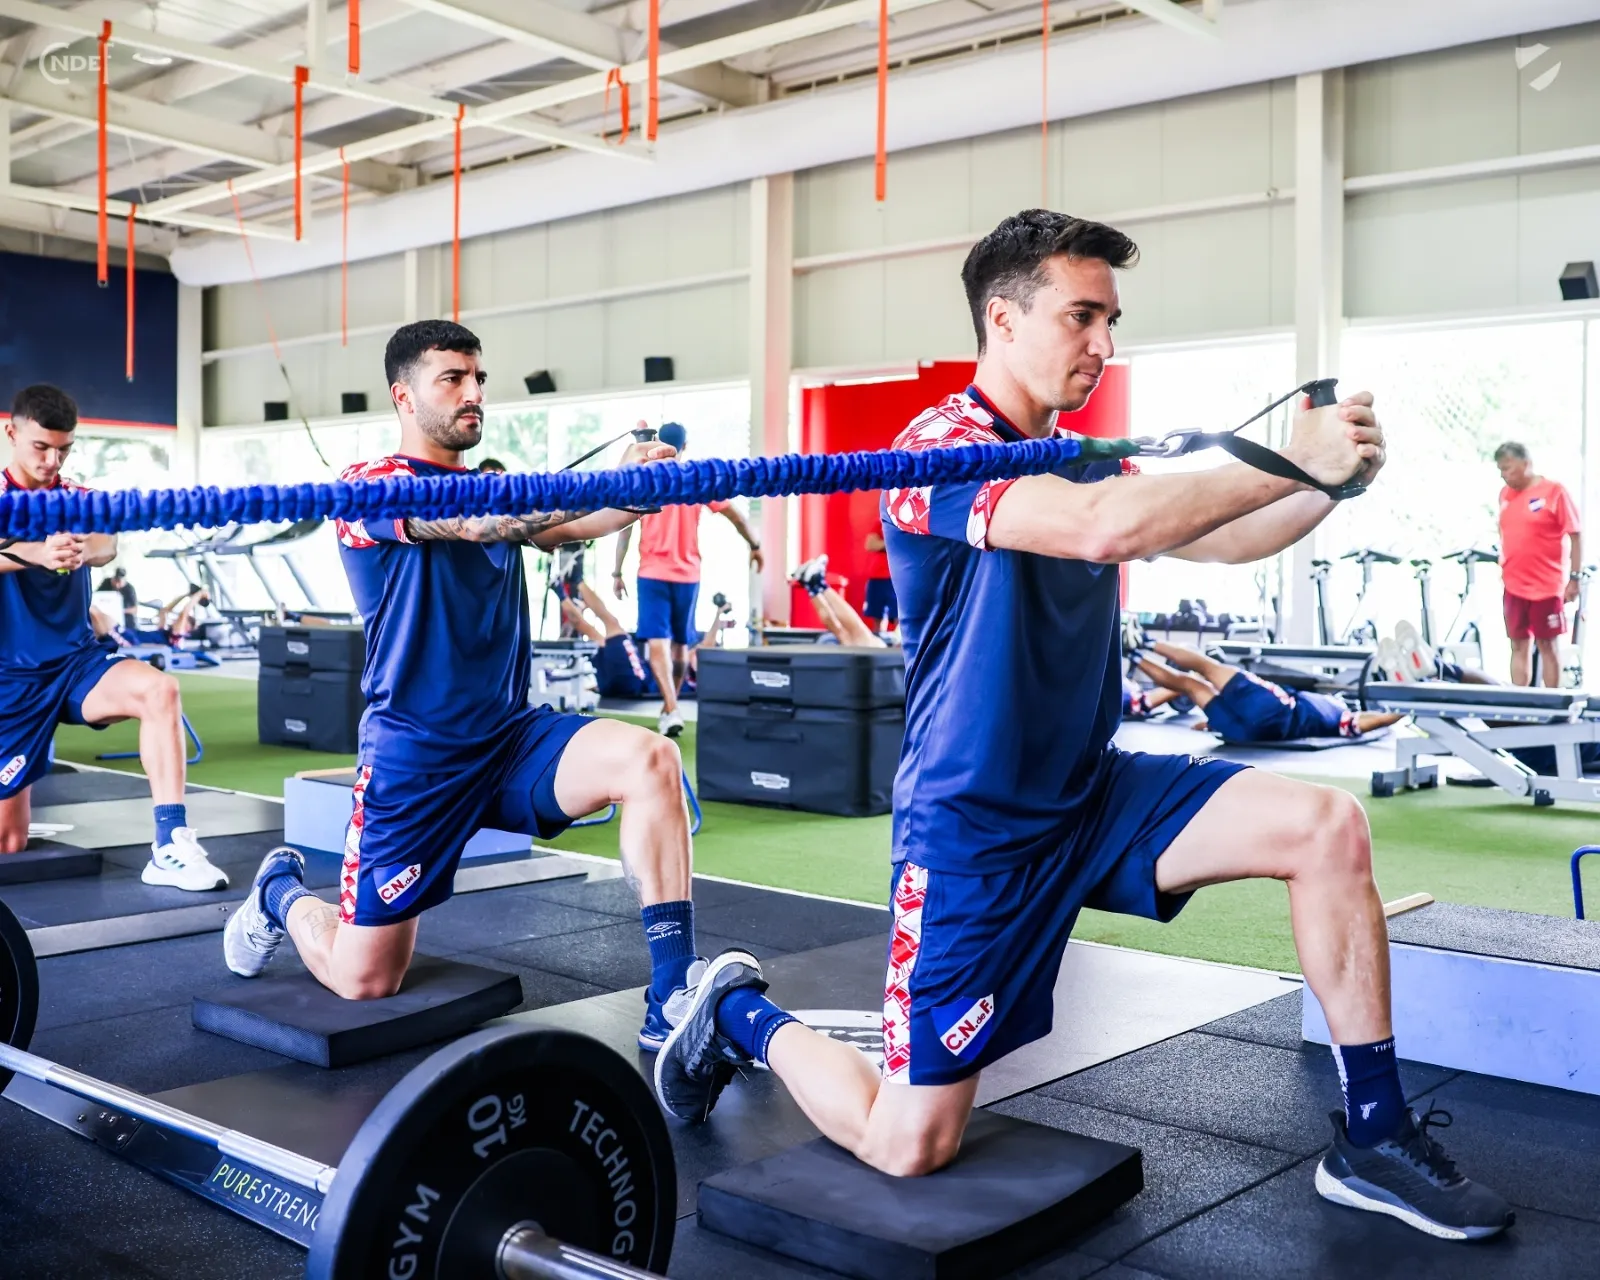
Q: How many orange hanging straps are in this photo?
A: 11